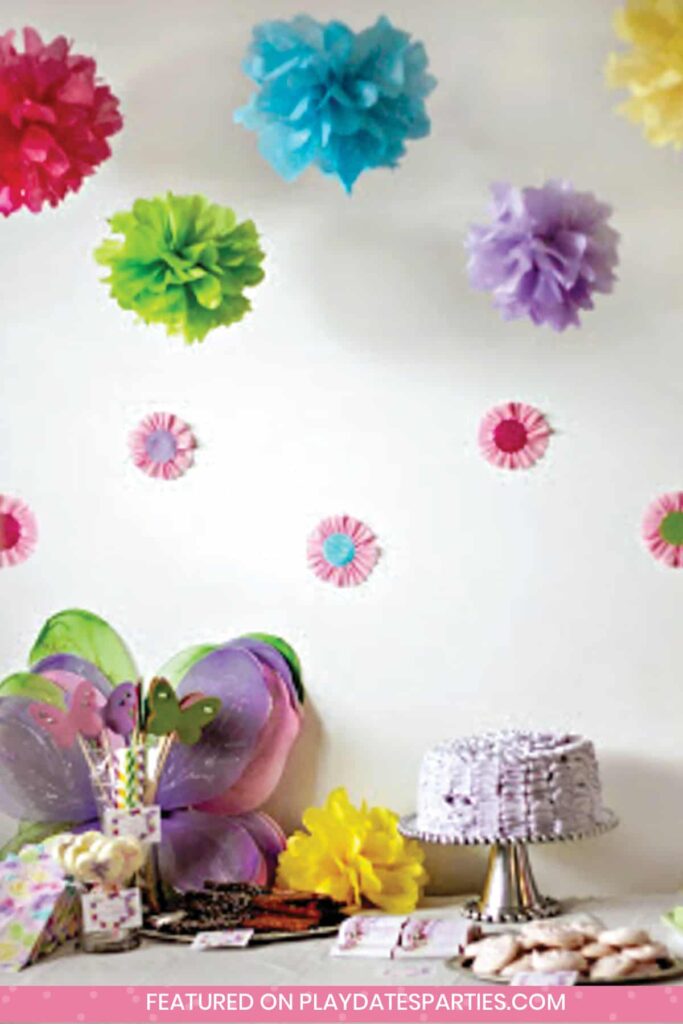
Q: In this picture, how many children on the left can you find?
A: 0